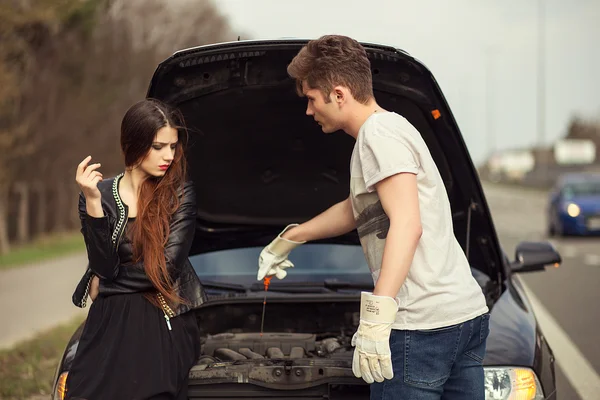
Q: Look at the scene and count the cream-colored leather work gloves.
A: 2